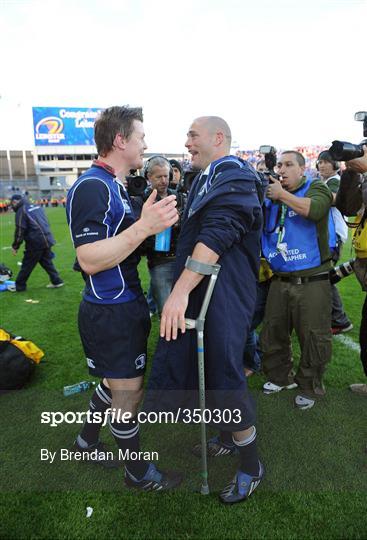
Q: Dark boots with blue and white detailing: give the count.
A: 4